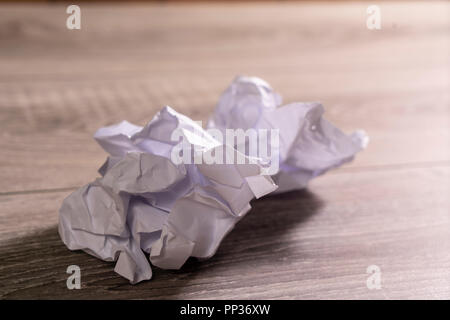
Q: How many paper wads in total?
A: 2